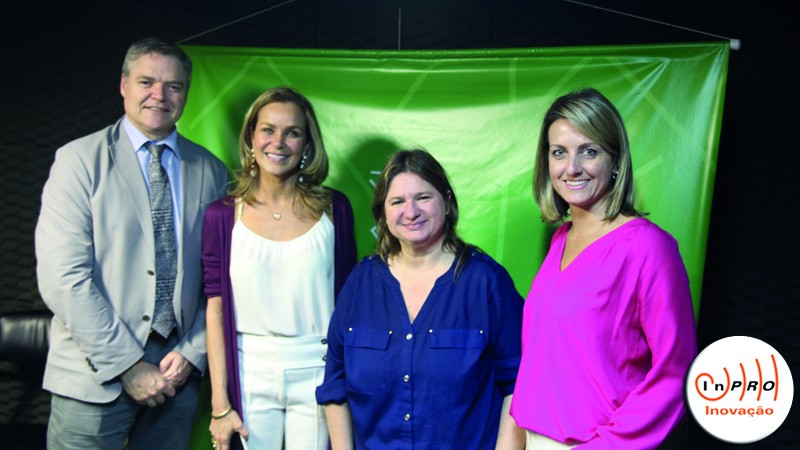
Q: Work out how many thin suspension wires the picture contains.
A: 3